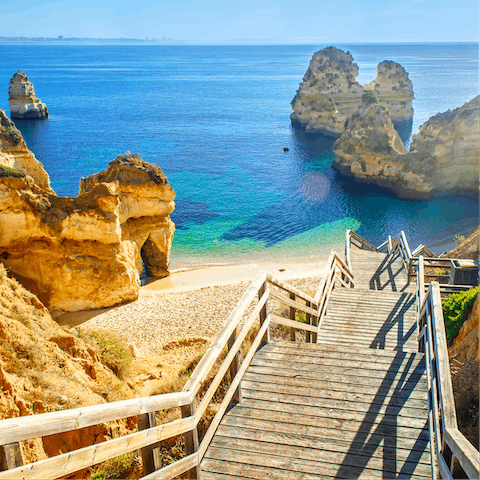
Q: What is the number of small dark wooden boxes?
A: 1